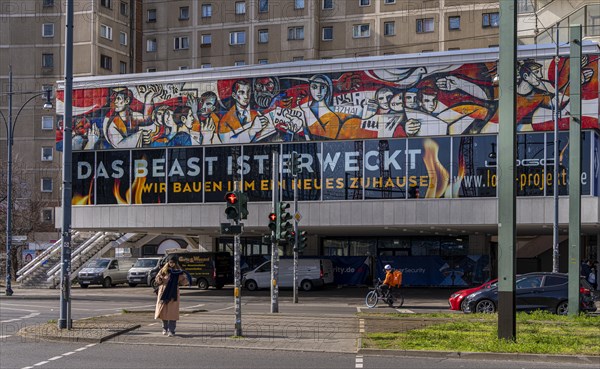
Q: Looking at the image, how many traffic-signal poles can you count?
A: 3